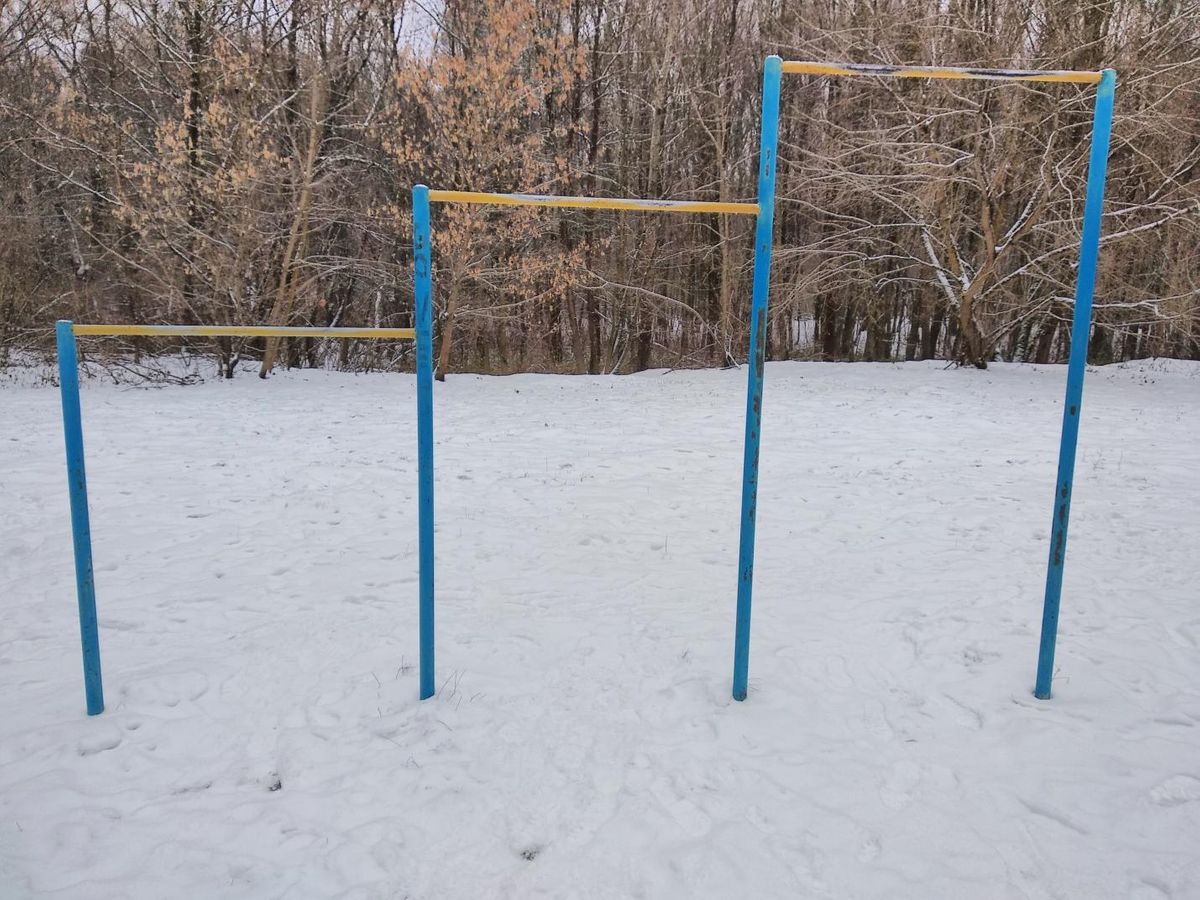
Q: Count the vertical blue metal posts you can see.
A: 4